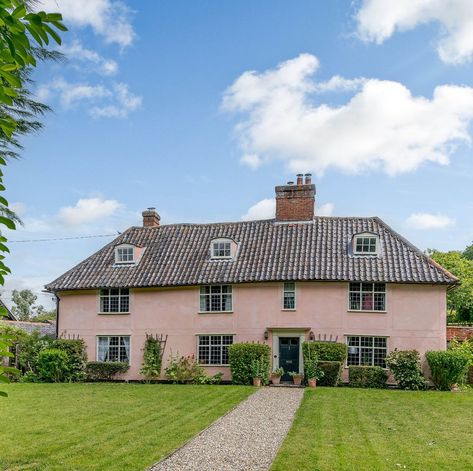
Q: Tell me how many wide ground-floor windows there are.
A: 3